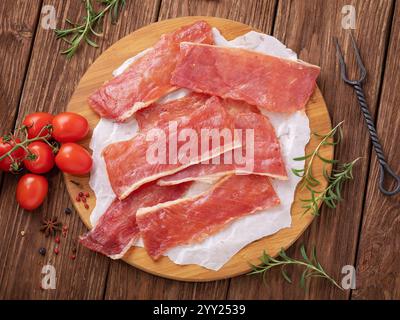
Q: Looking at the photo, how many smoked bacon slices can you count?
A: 7